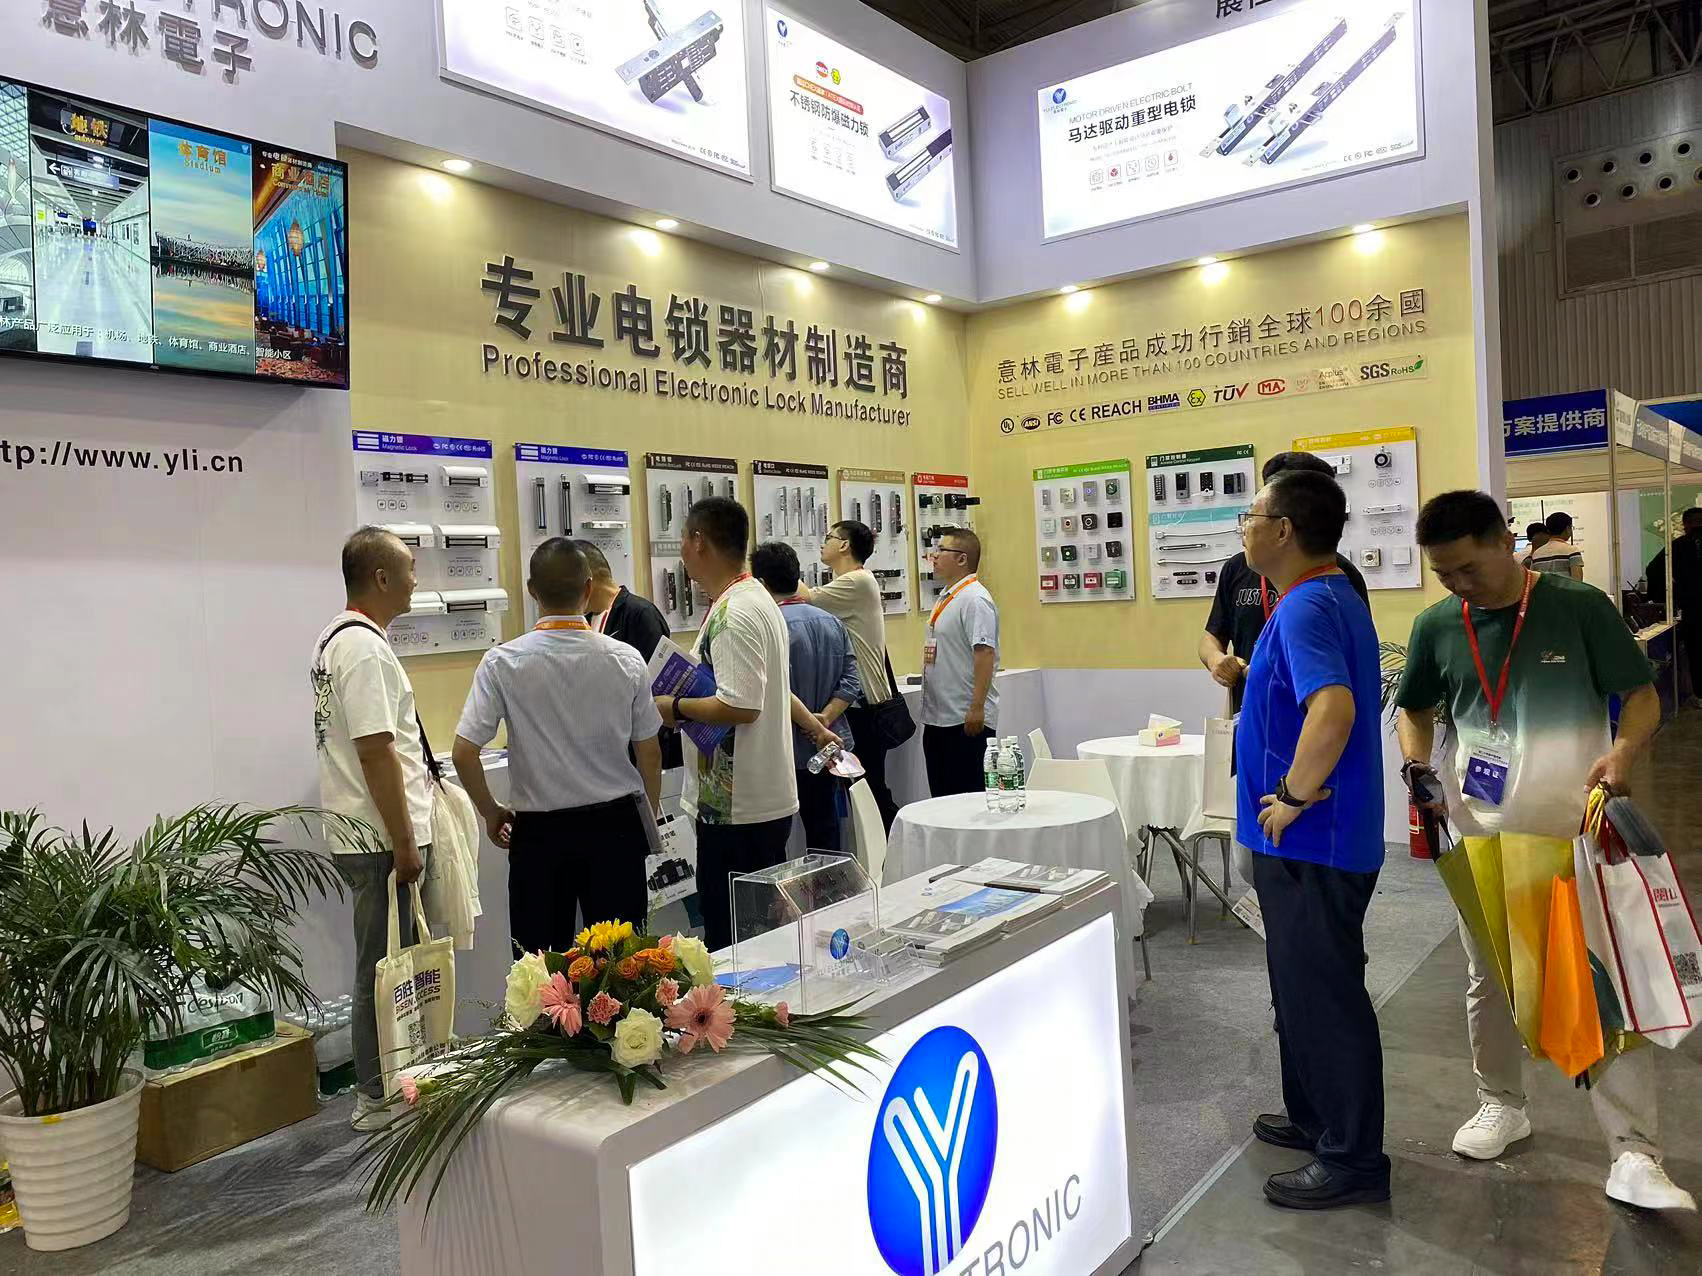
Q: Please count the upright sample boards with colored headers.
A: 9